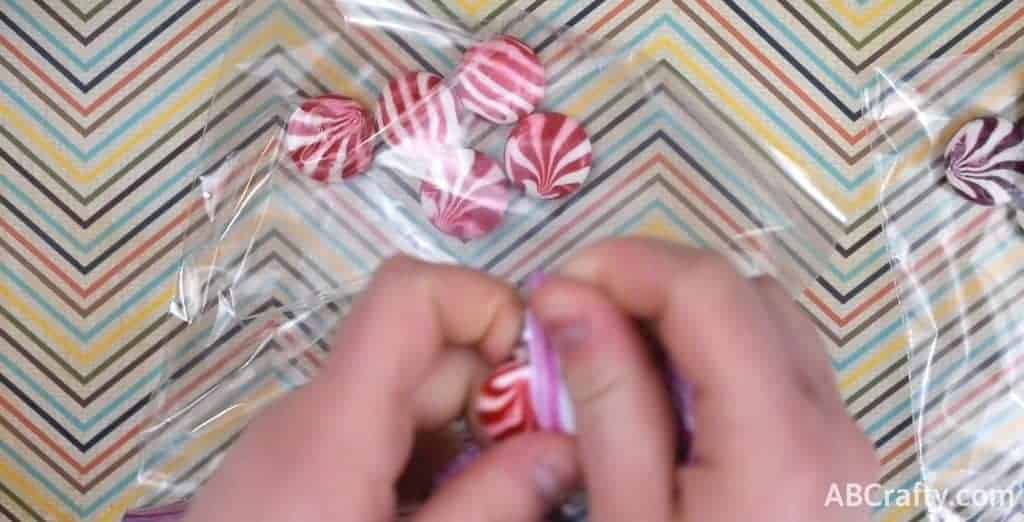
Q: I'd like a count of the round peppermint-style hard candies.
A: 7